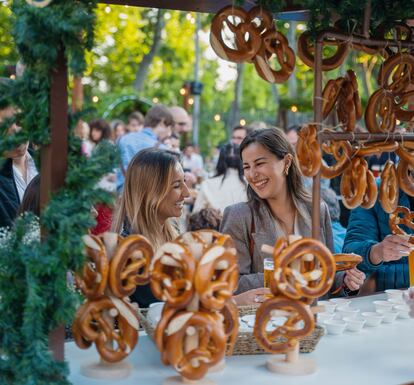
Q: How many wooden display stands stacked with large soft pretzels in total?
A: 3